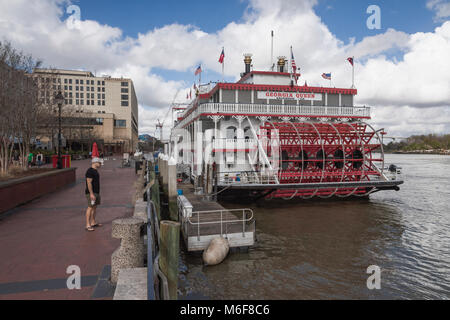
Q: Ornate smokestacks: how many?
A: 2